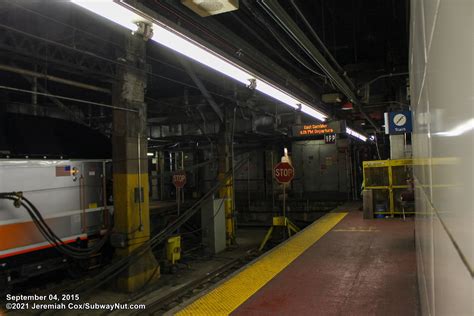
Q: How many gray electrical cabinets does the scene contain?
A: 1